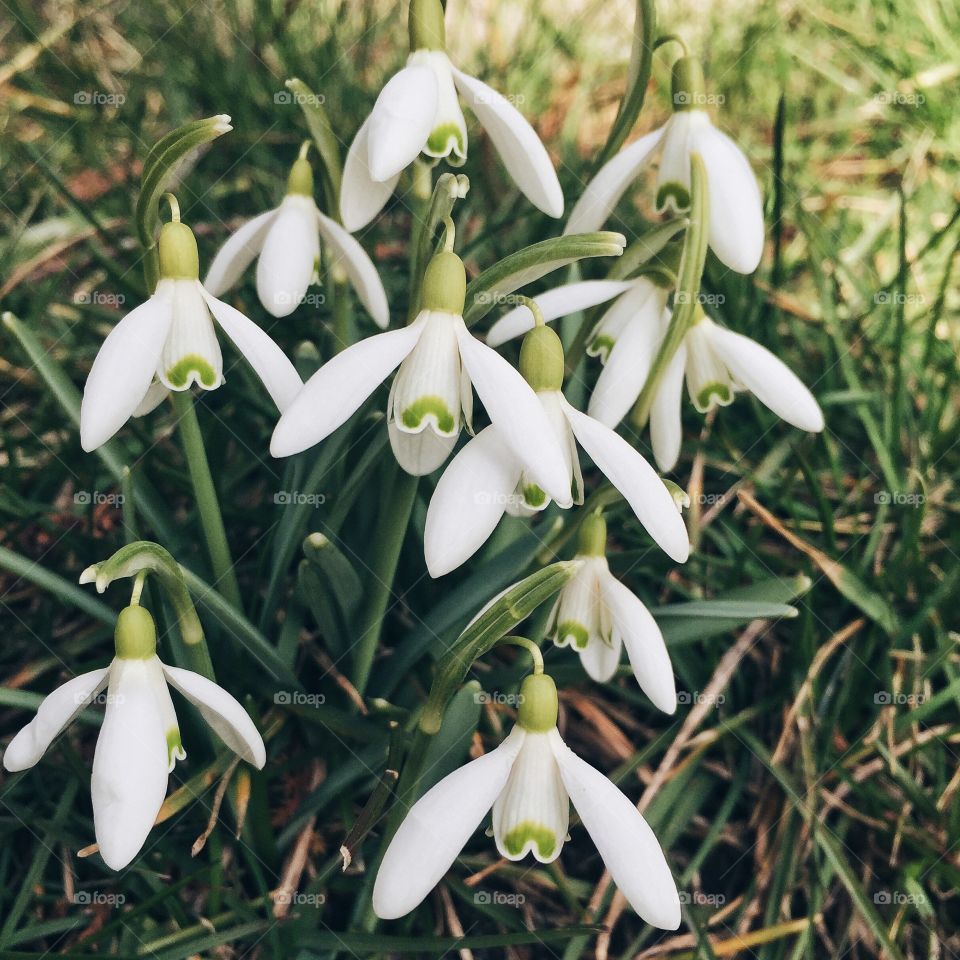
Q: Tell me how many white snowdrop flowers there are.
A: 11